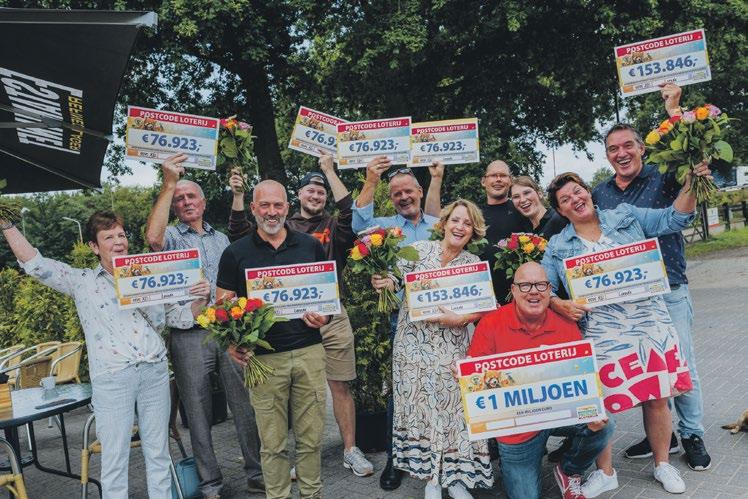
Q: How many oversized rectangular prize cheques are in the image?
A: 10